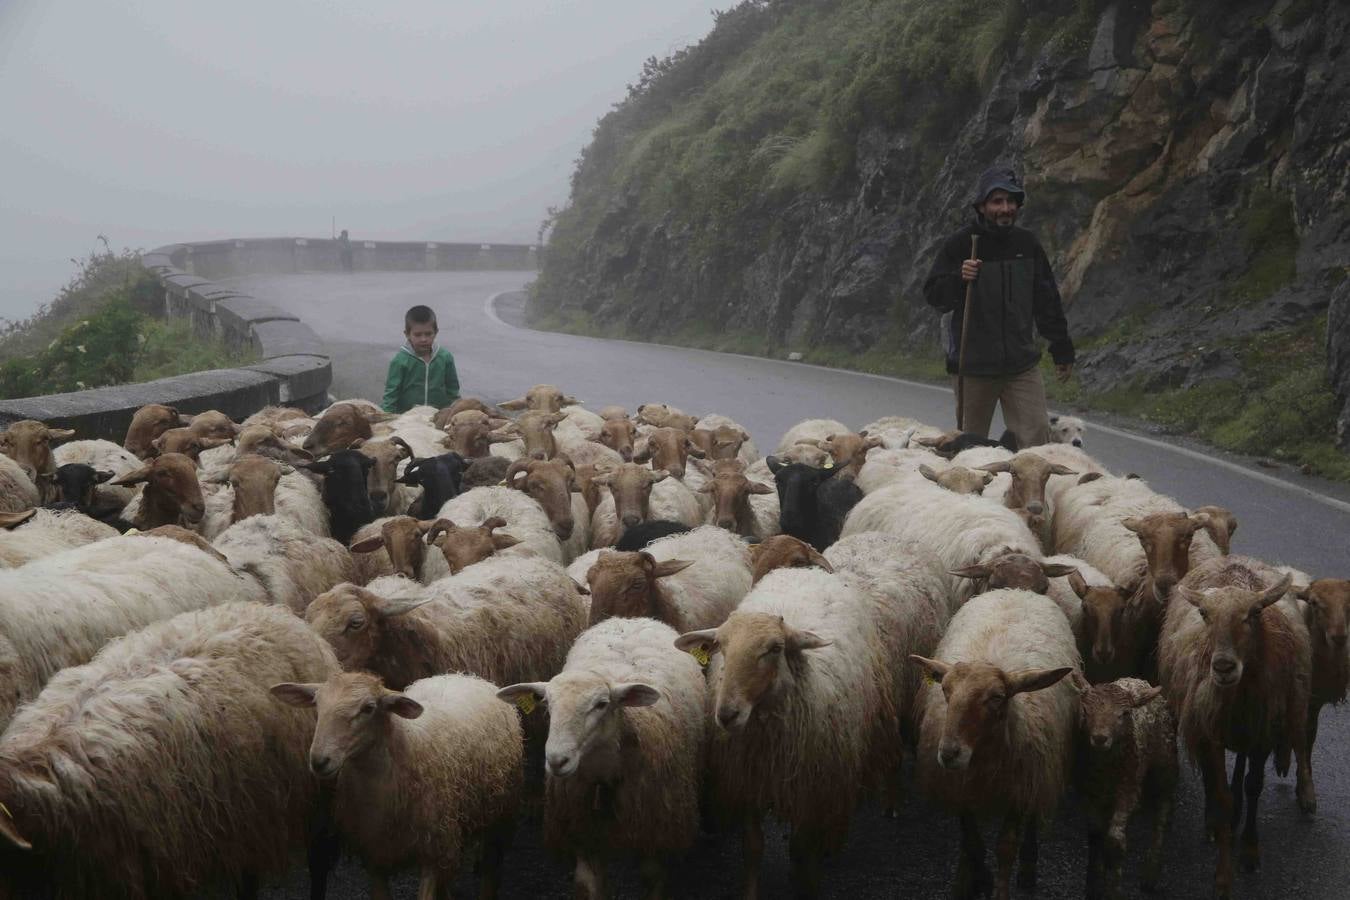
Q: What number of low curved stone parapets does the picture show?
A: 1